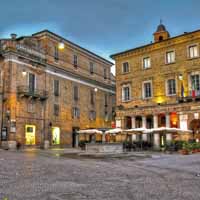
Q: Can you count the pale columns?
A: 4